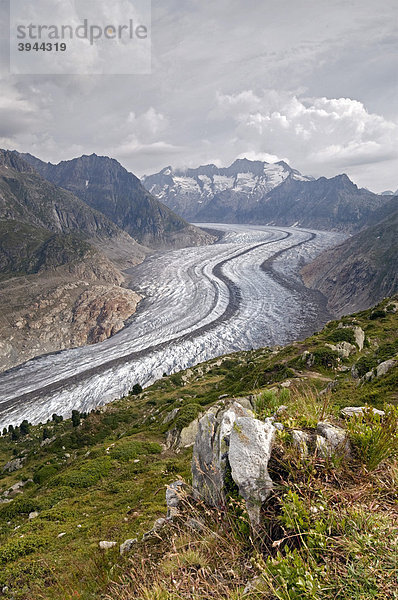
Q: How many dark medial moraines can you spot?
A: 2